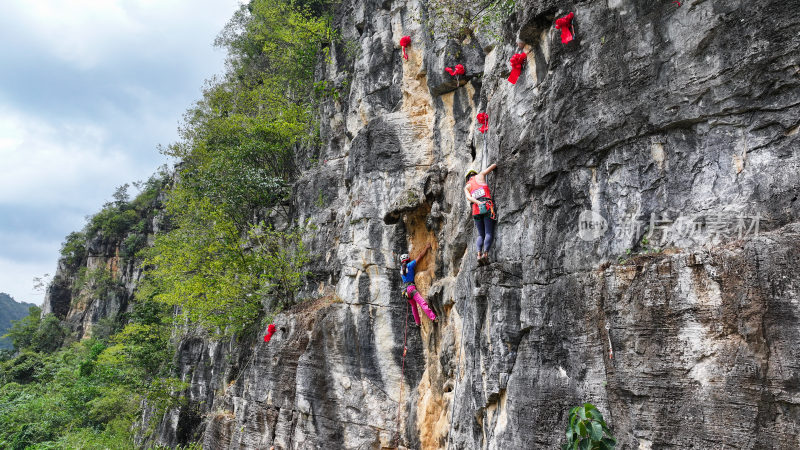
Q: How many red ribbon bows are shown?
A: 6